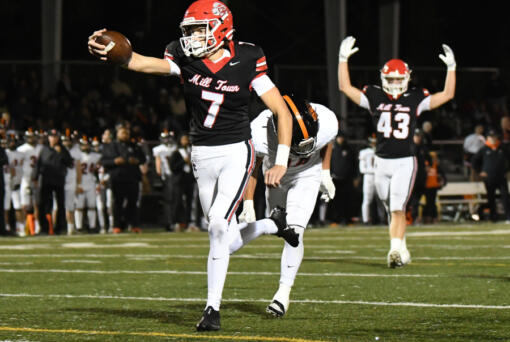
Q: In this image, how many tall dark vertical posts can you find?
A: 3